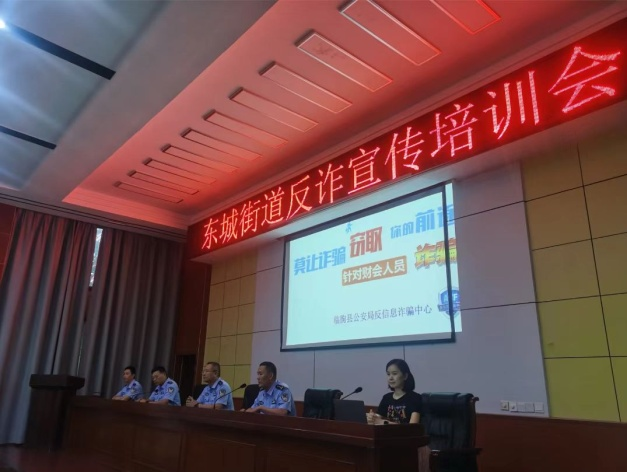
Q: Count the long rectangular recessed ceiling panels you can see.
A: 11